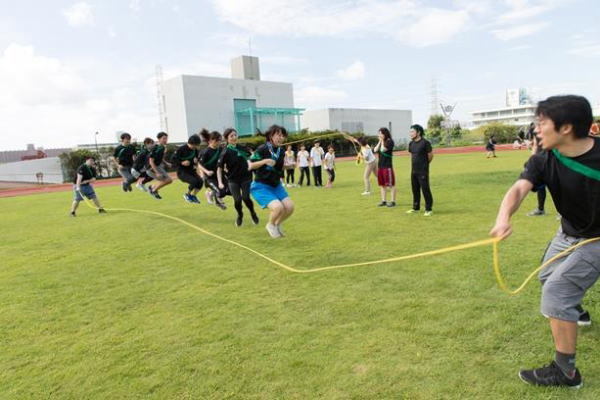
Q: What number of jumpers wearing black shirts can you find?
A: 7